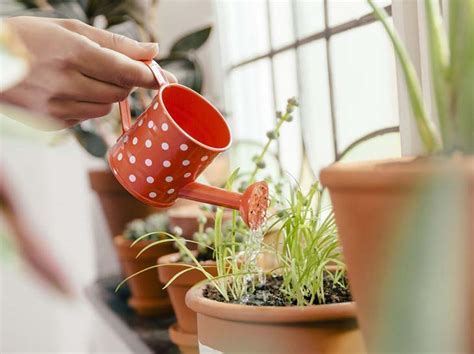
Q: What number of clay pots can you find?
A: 6